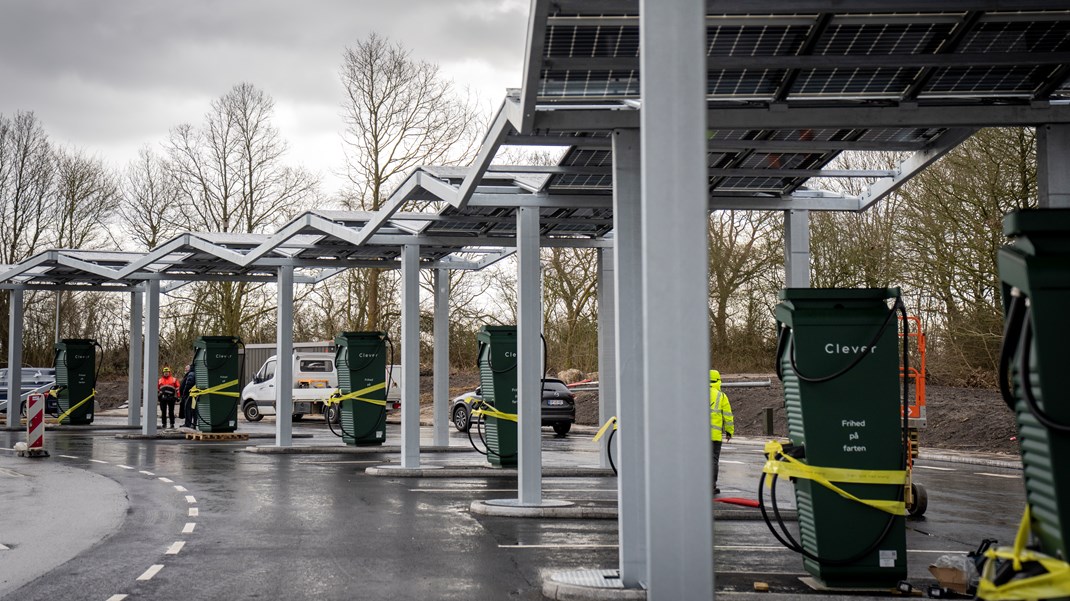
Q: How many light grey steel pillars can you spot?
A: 12